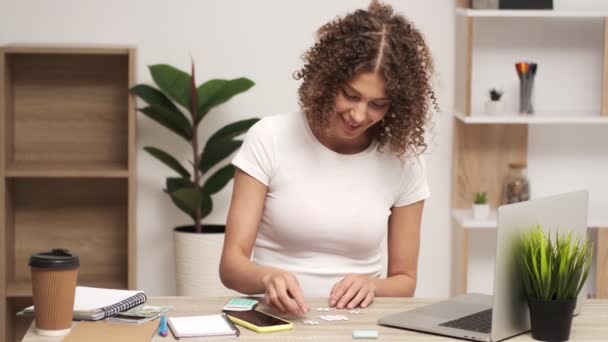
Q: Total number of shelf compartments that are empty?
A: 2